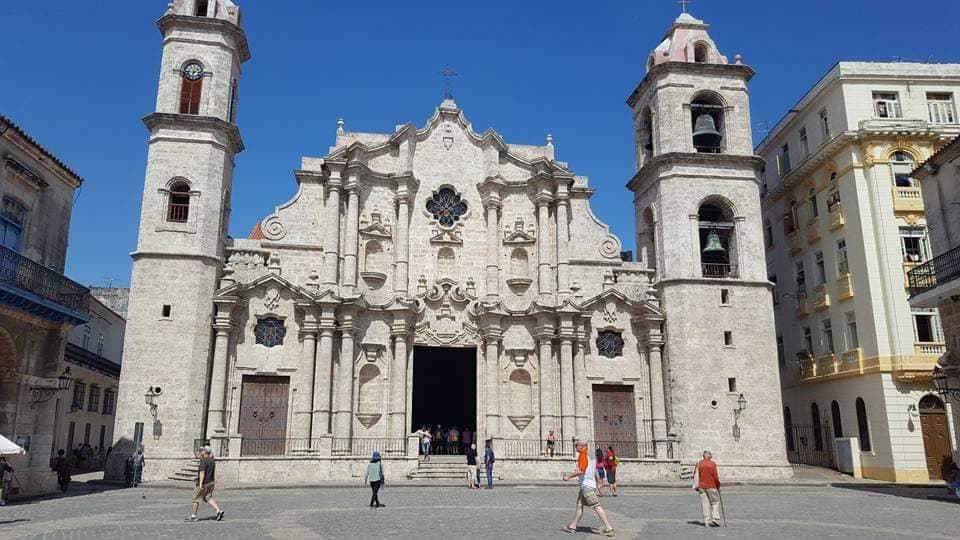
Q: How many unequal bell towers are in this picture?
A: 2